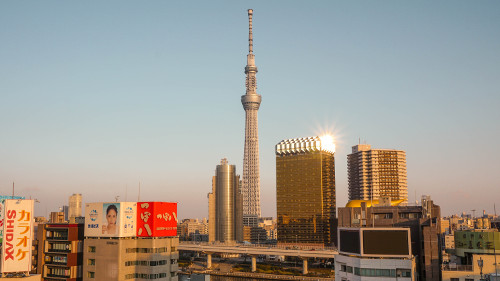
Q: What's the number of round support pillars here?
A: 3